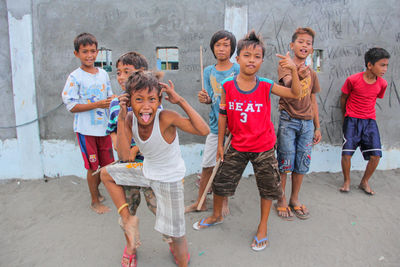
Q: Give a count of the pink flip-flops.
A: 2